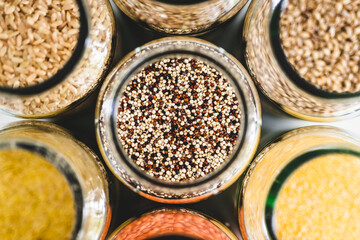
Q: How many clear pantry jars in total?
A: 7